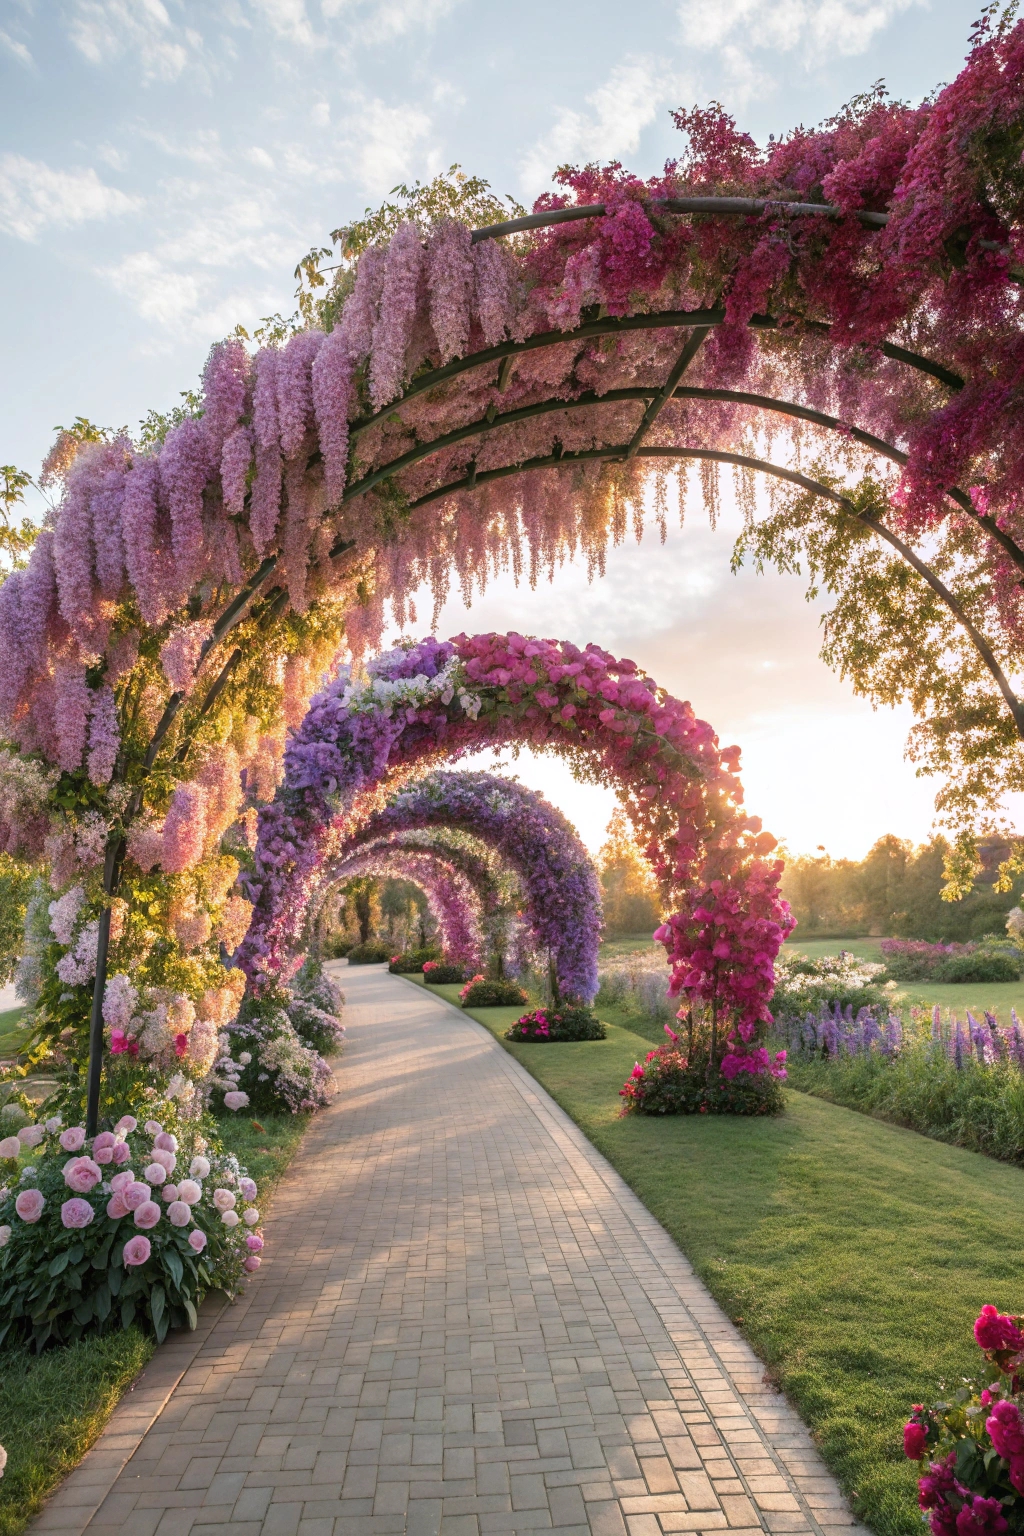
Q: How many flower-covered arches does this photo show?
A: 5